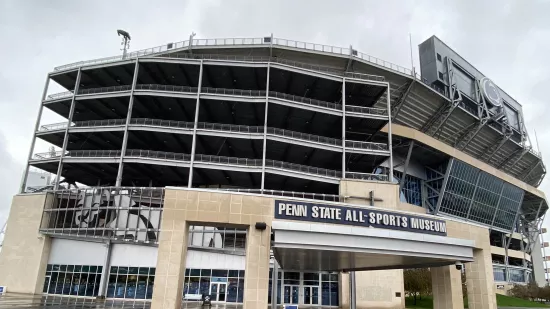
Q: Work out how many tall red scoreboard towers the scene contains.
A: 0